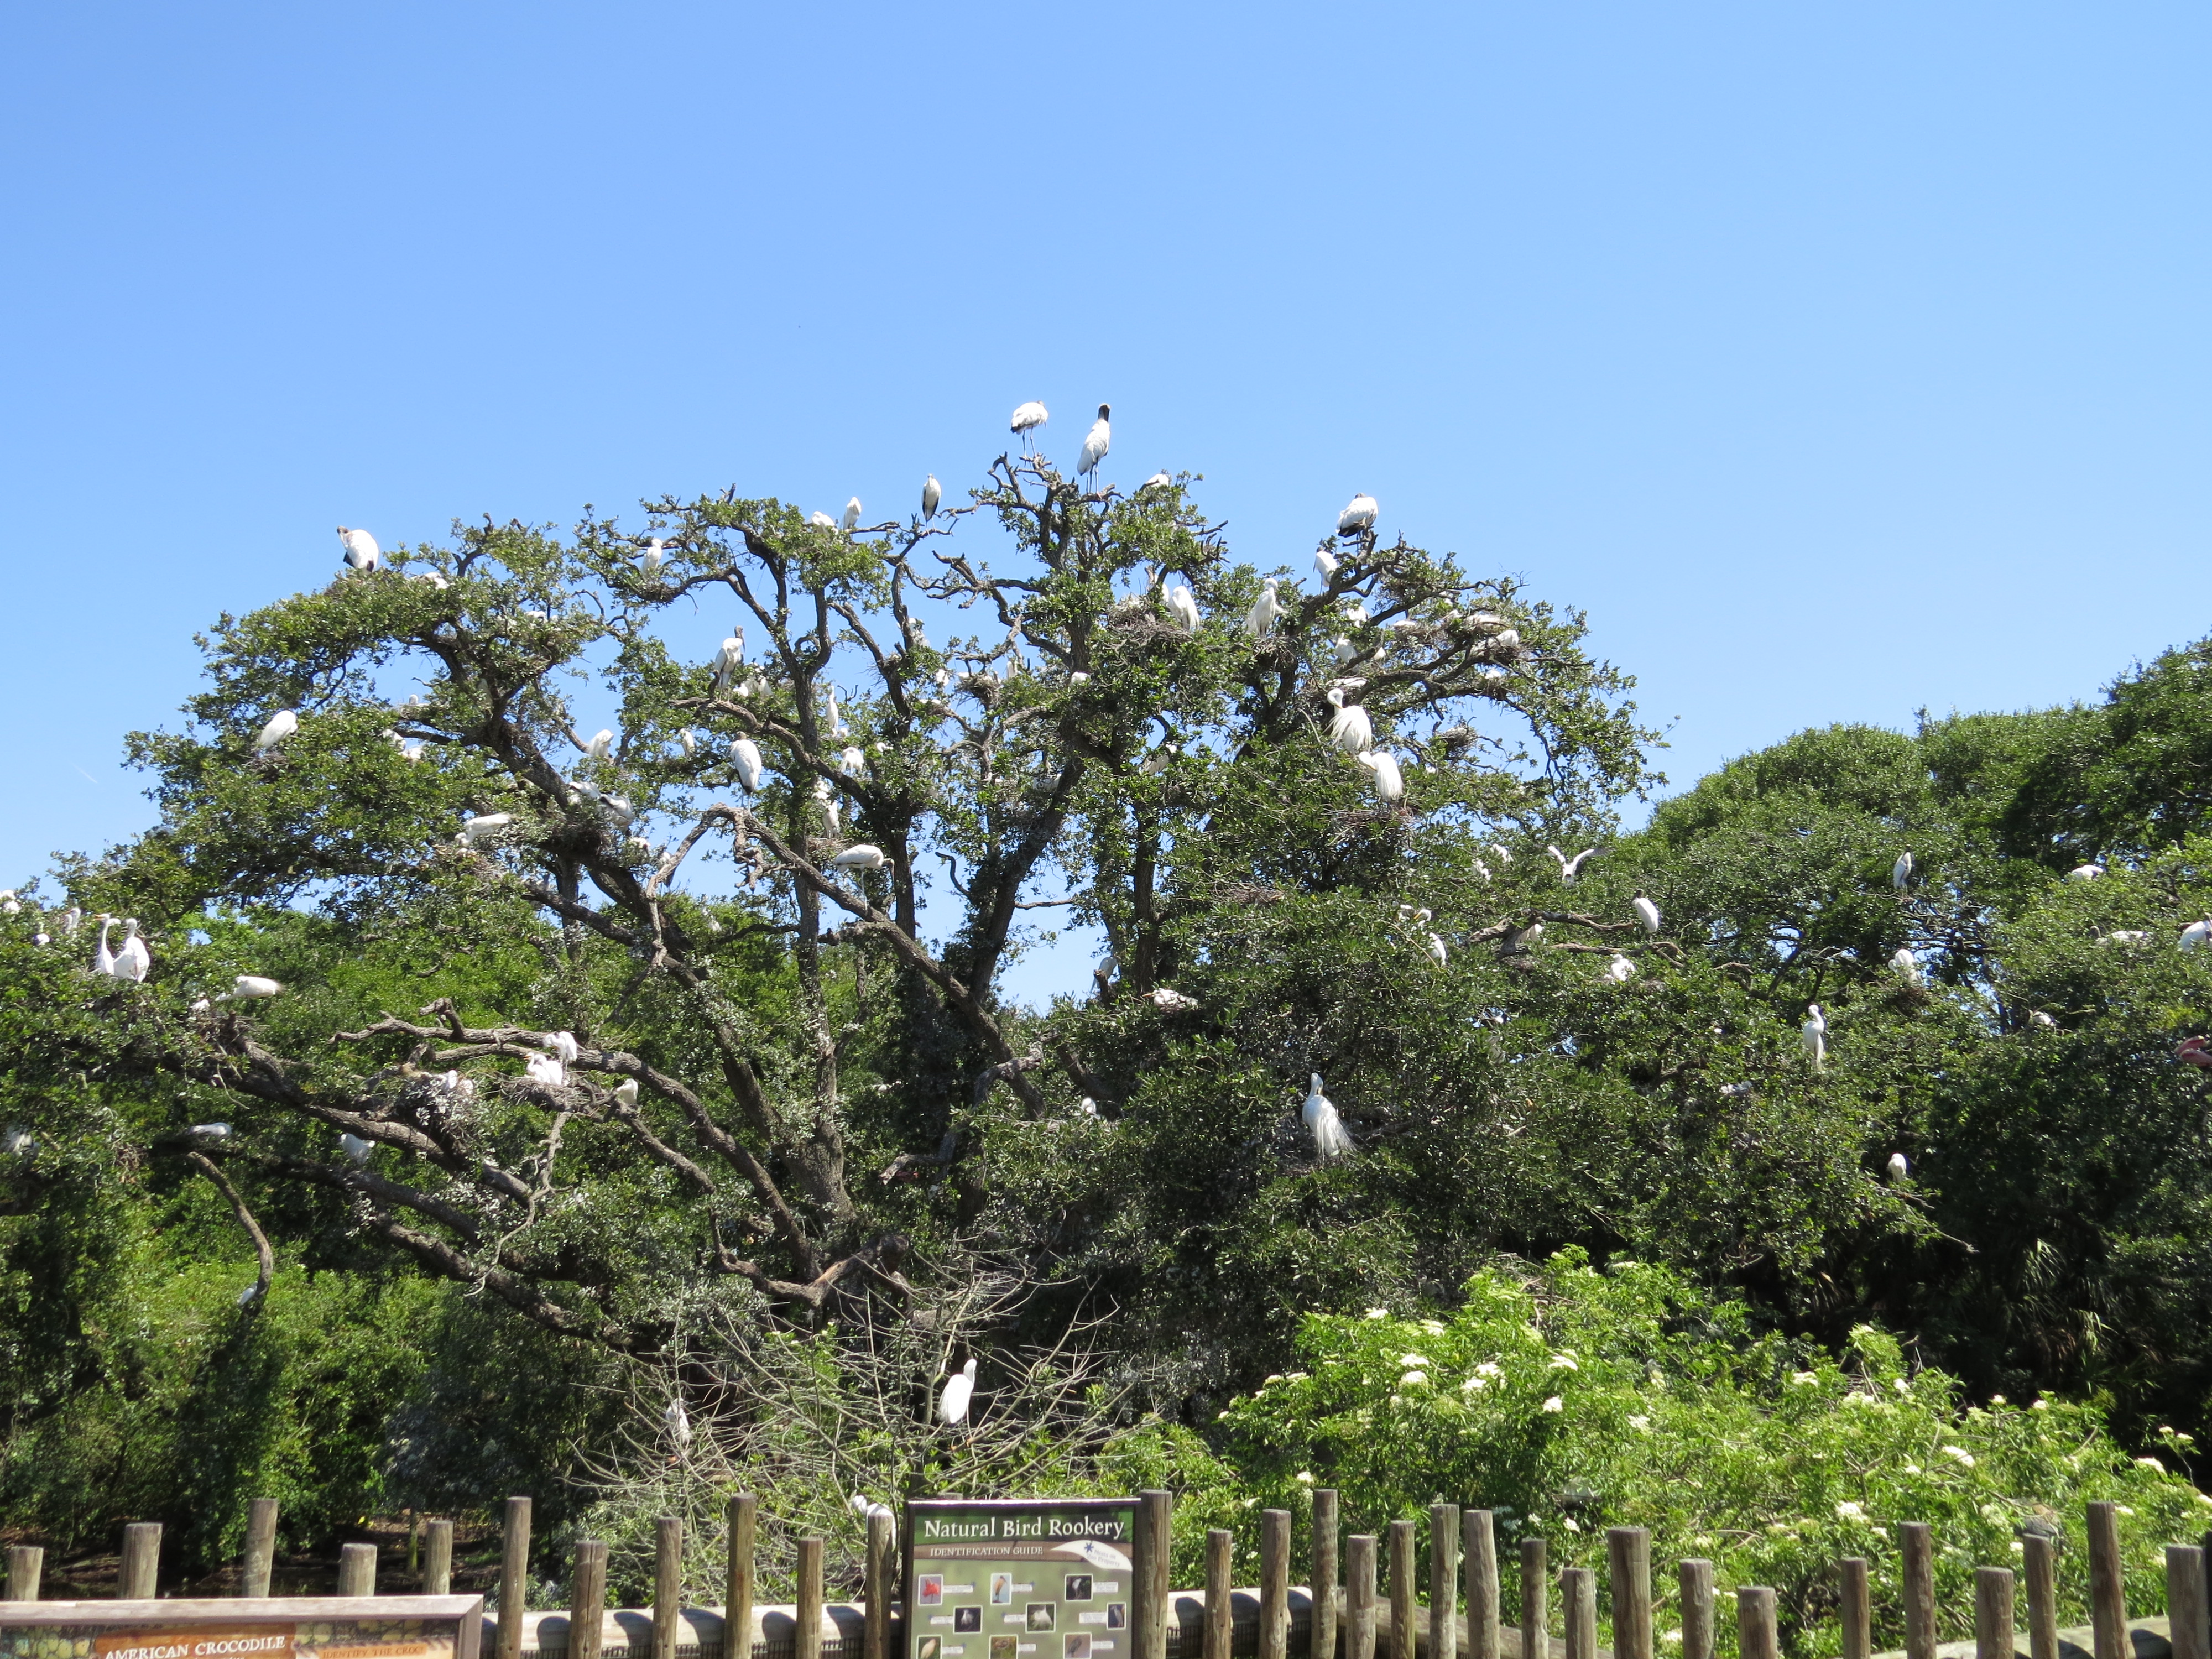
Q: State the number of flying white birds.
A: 1